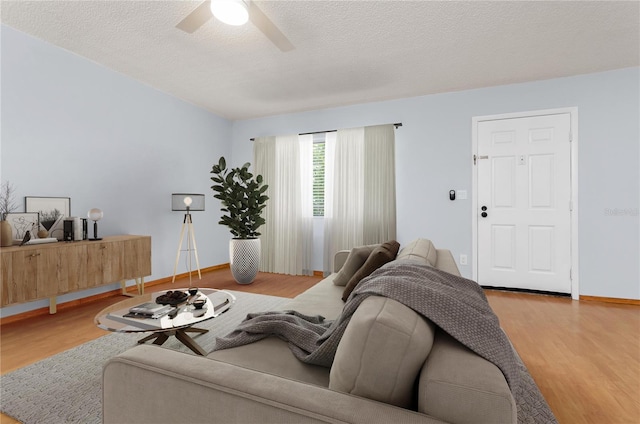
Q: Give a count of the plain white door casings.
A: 1